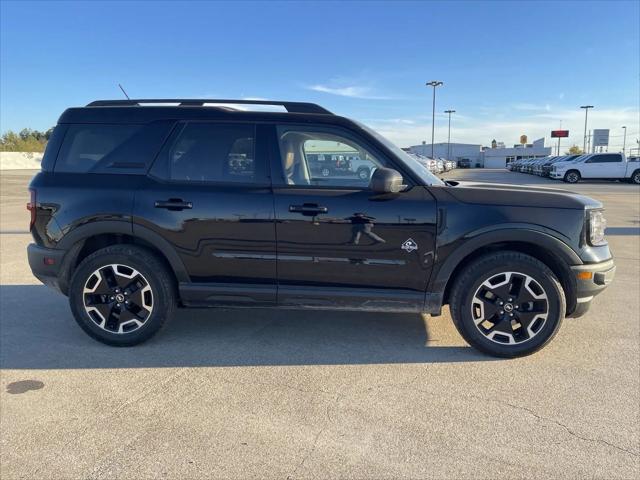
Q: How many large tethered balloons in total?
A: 0